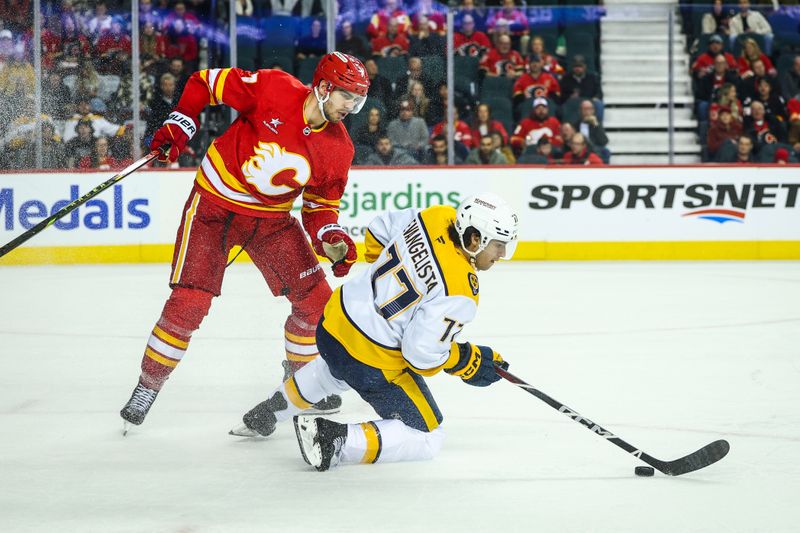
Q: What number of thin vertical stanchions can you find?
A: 6